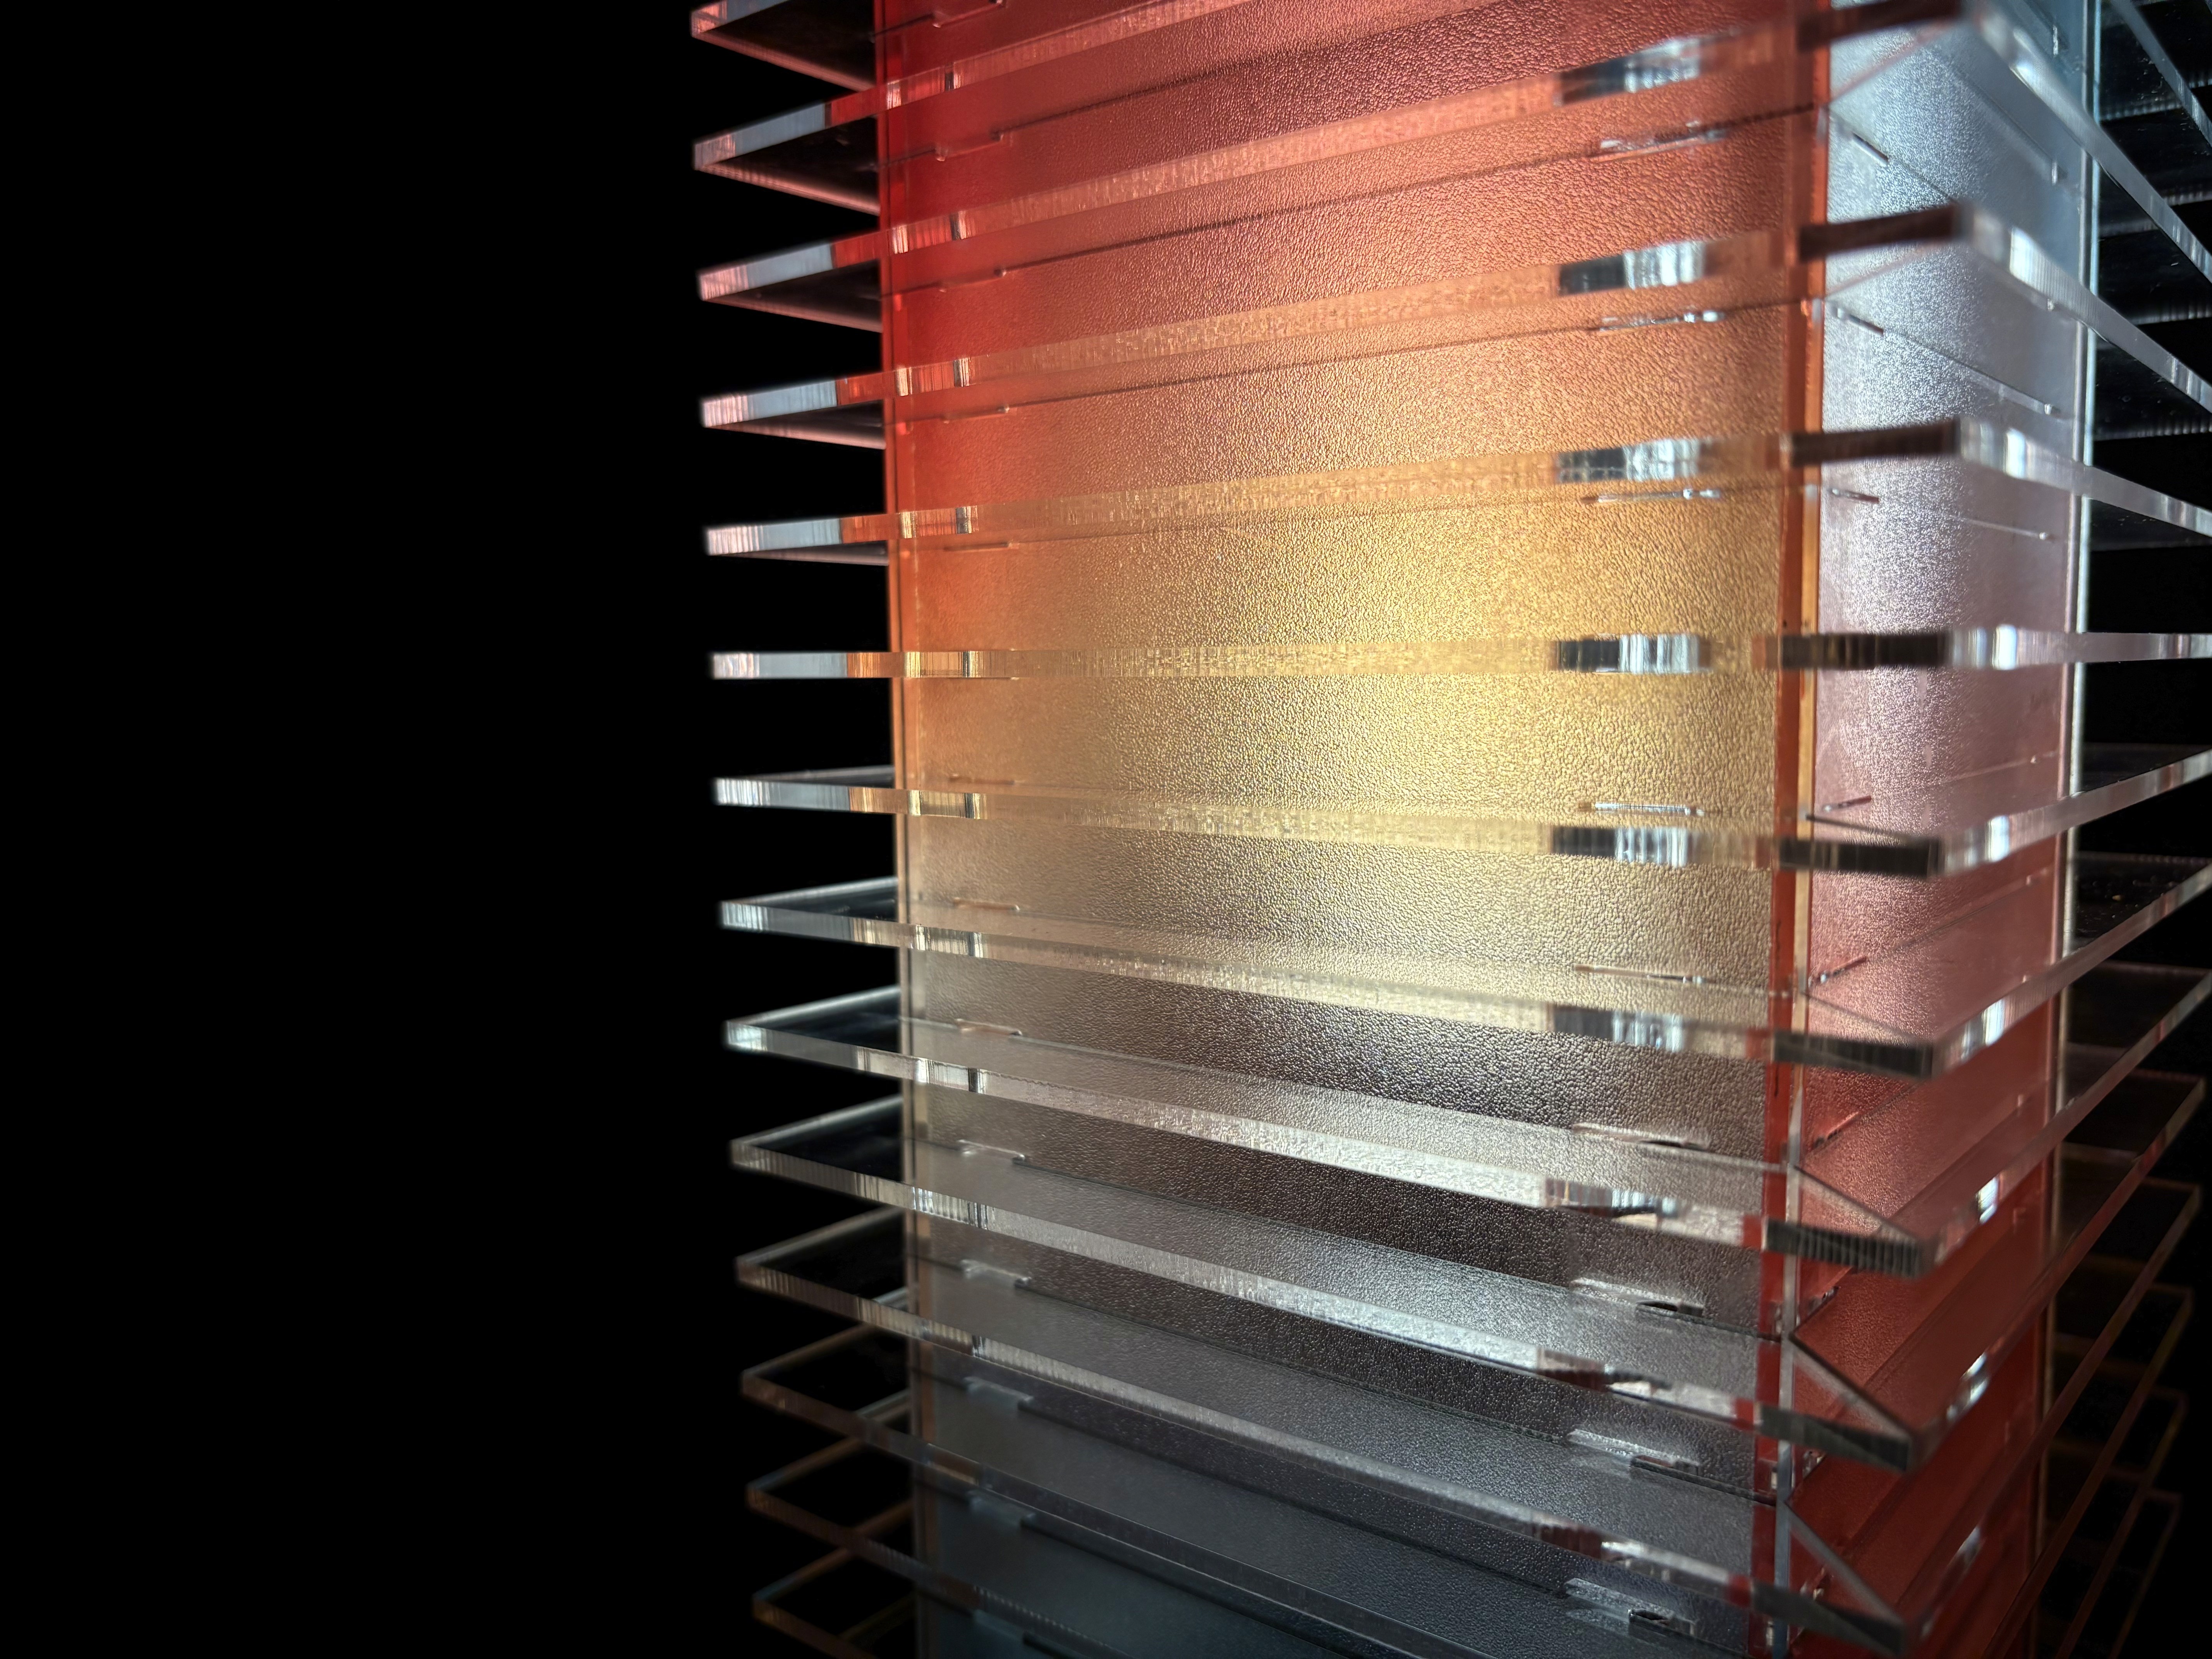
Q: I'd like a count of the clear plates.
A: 14